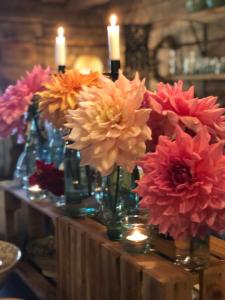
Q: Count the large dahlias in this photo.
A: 5